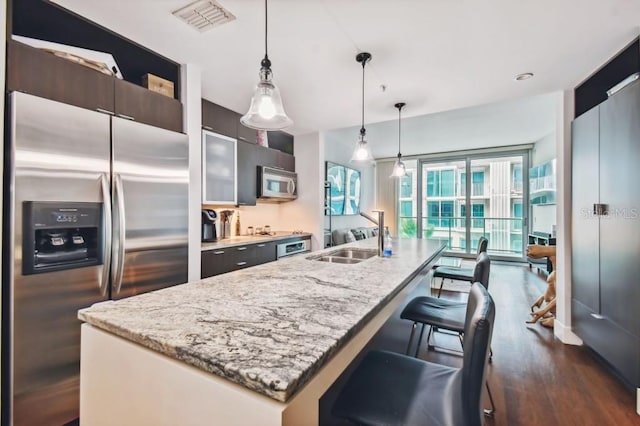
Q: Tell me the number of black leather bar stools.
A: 3